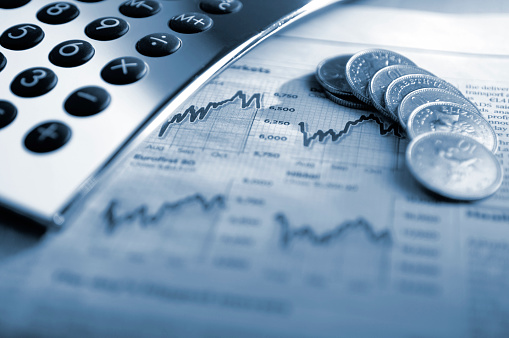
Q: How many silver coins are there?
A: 8